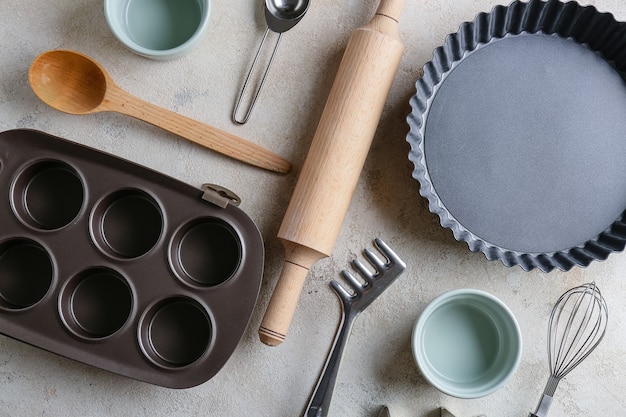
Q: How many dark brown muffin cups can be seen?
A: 6